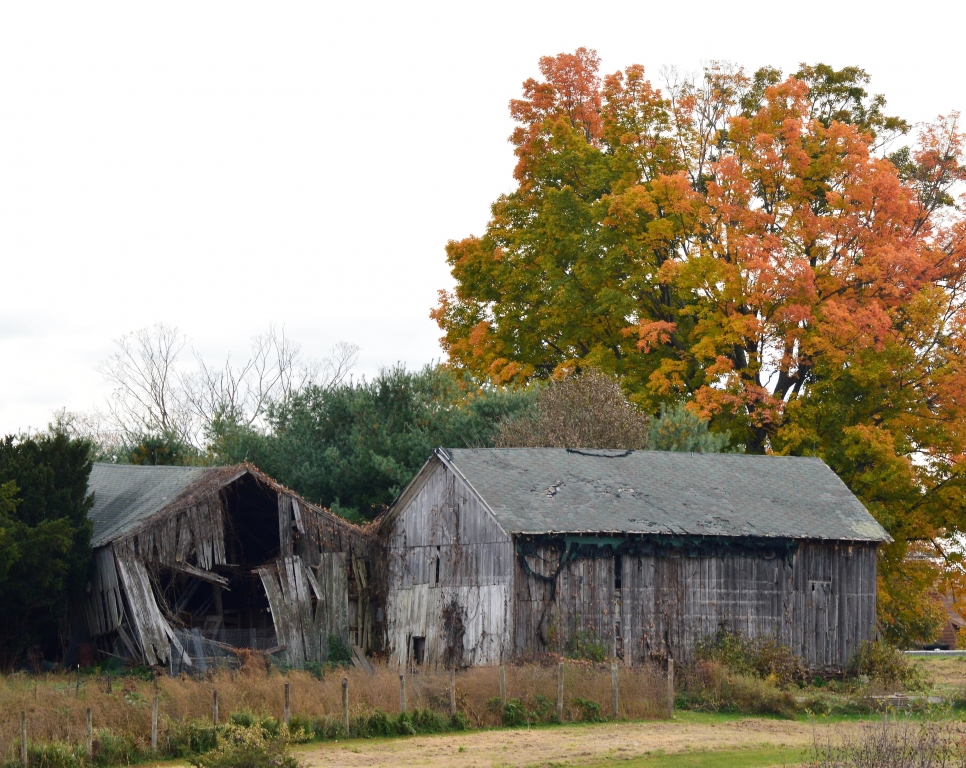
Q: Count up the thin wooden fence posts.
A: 12